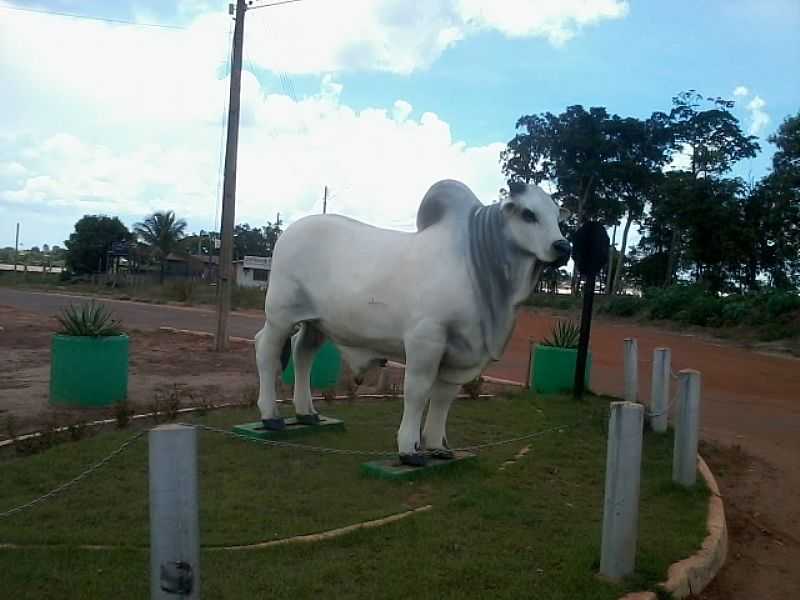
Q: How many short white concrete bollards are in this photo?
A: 5